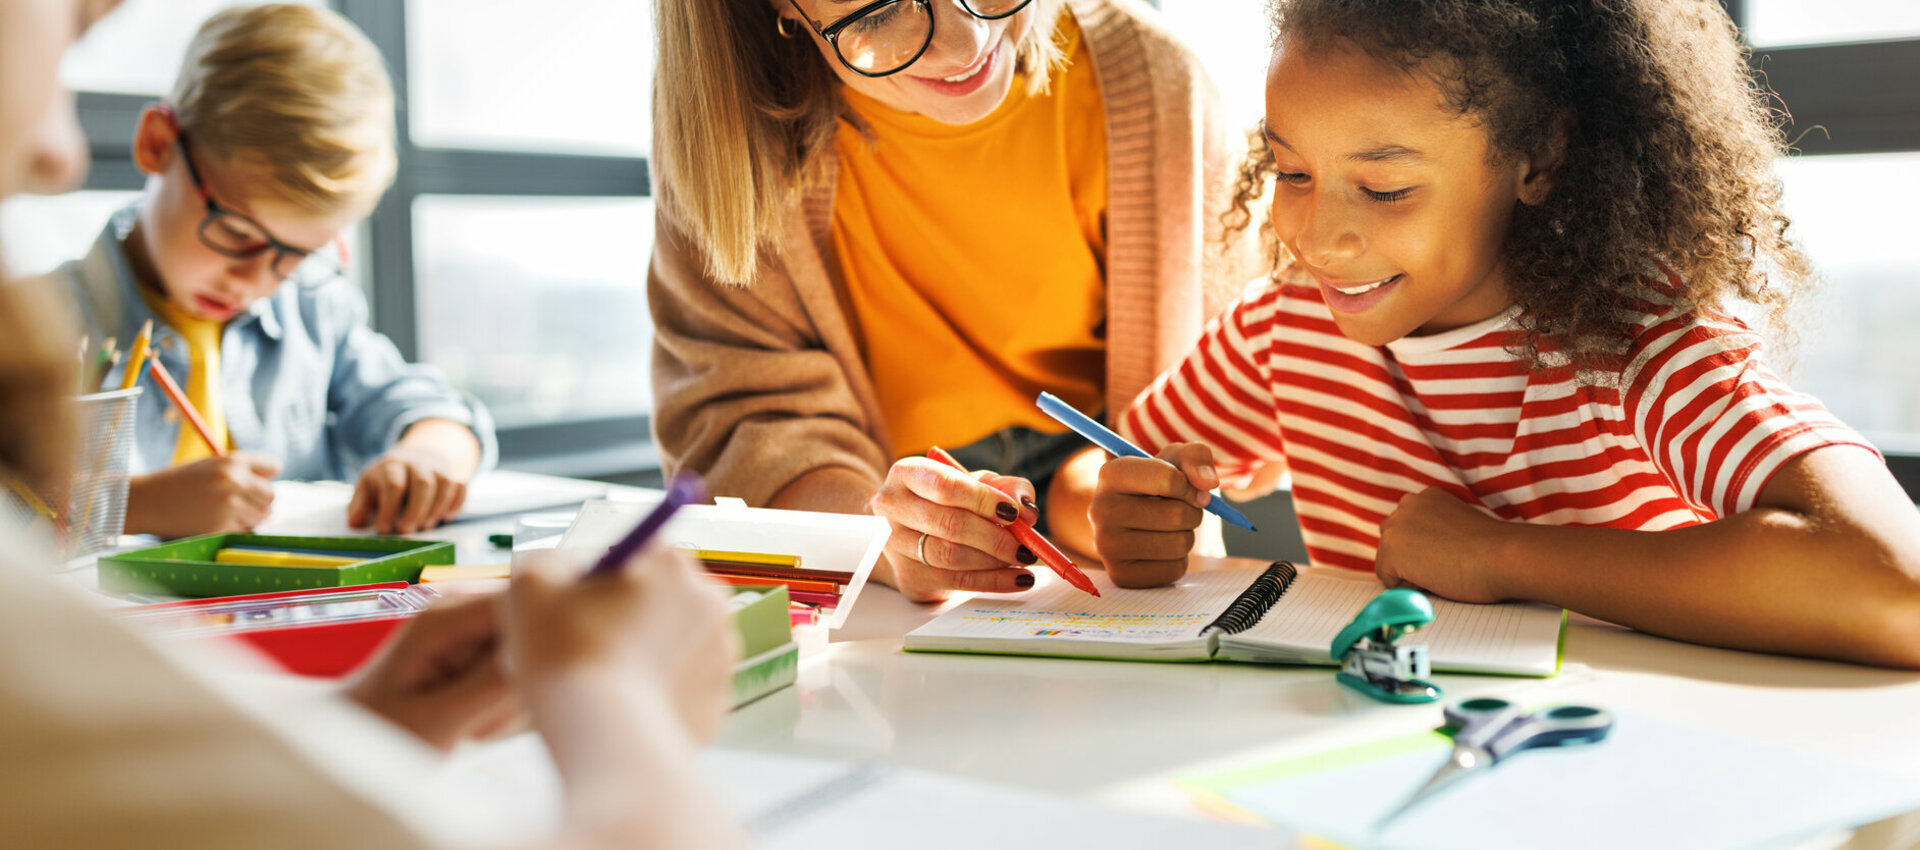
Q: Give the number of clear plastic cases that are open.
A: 1